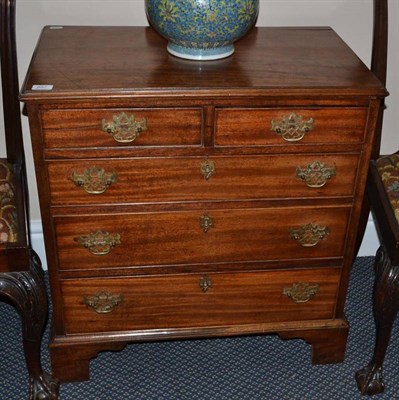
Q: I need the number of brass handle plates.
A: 8